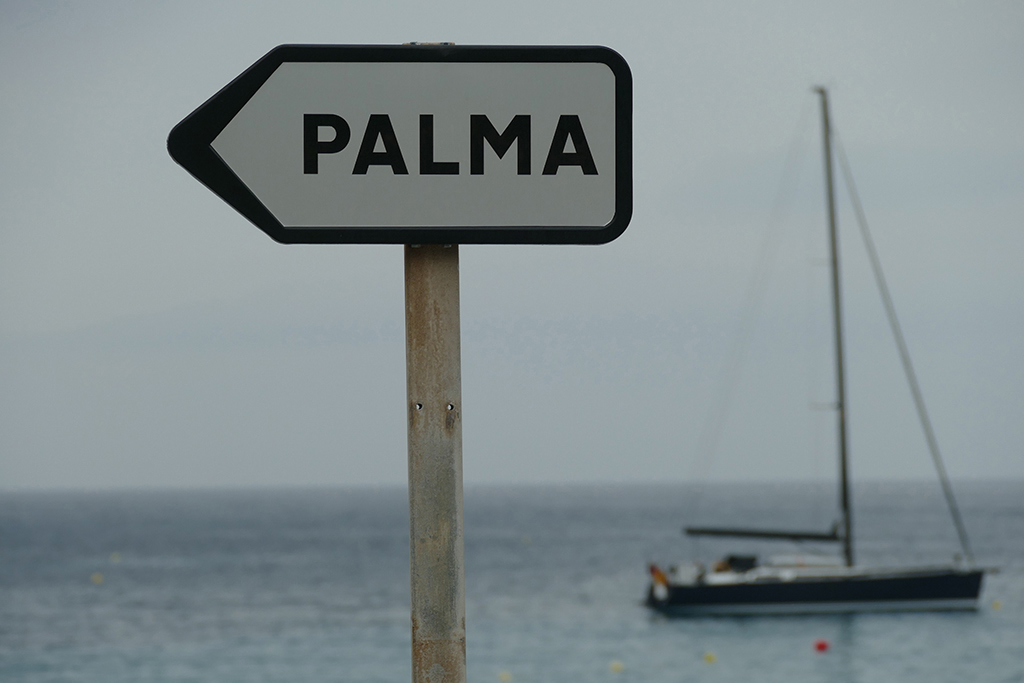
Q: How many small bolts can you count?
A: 2